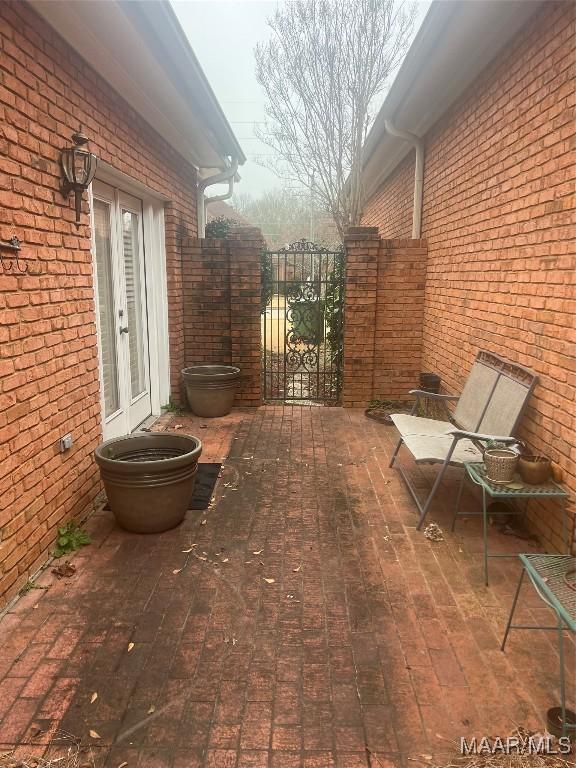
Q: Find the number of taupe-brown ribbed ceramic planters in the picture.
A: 2